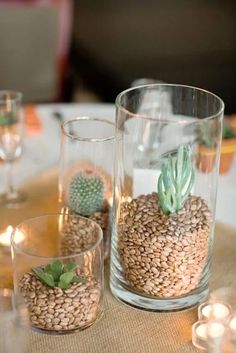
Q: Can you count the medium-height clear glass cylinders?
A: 1